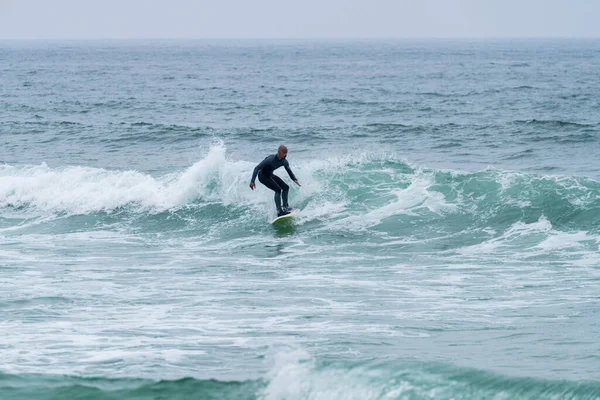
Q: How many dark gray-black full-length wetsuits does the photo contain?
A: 1